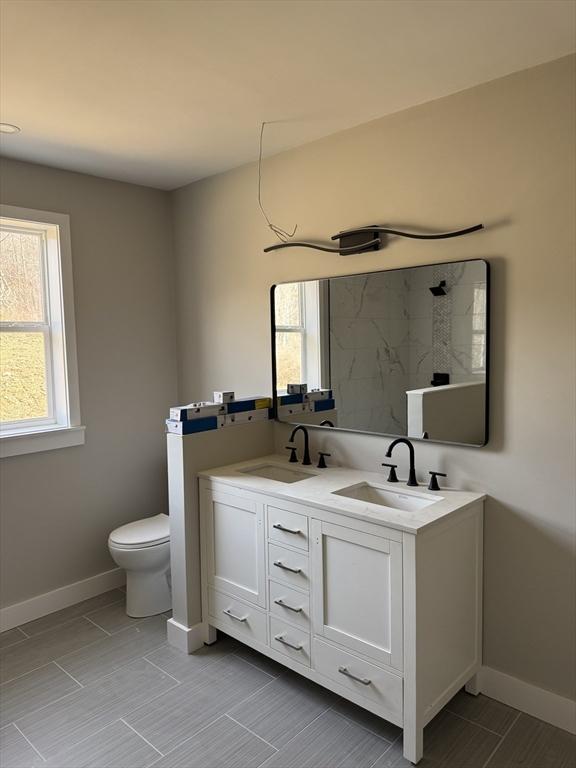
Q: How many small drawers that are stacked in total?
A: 4